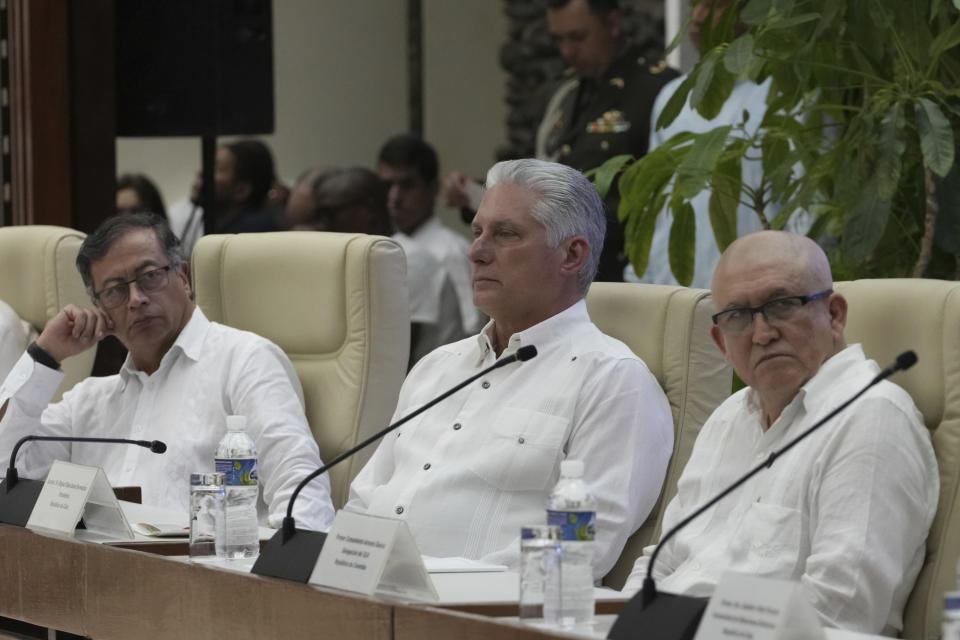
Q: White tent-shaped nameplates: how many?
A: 3